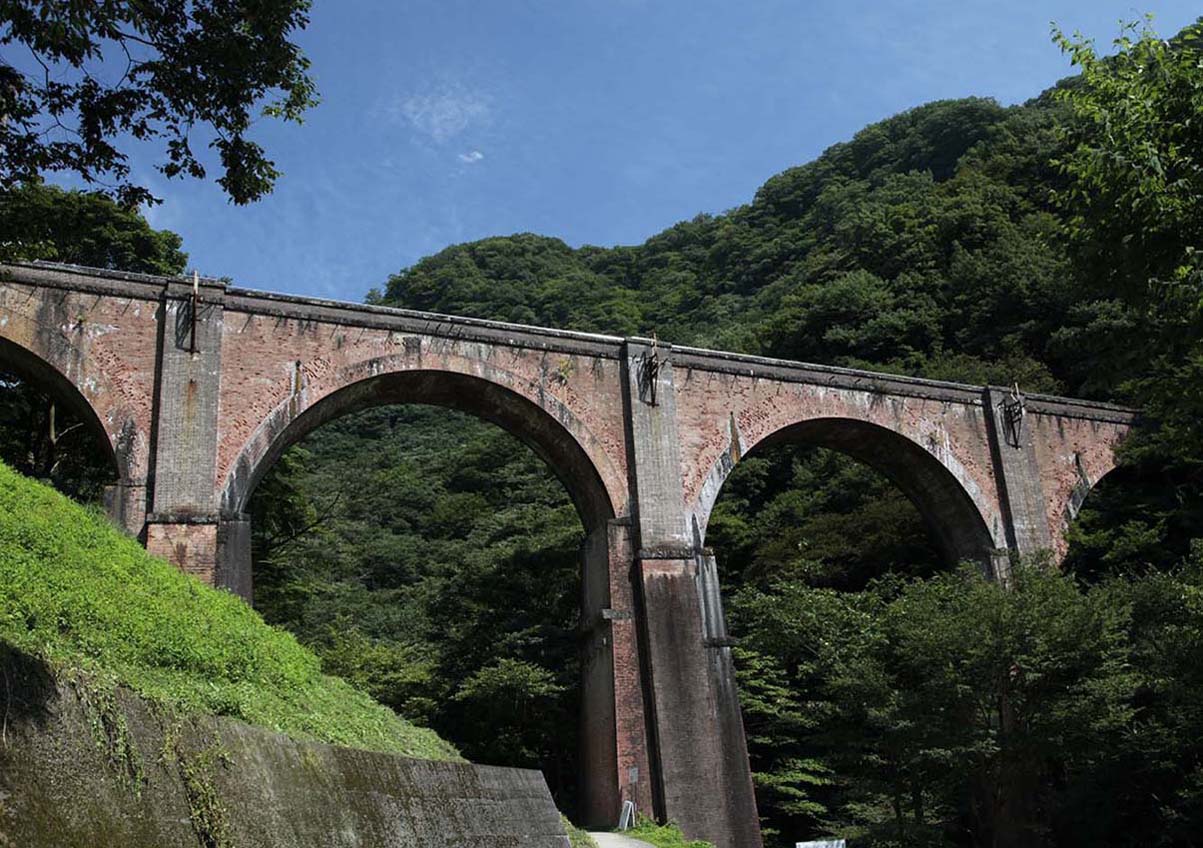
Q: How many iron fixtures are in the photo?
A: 3